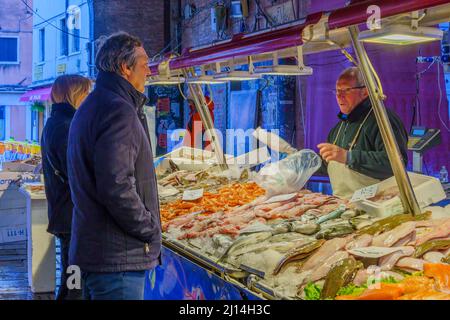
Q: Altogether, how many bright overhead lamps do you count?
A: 5